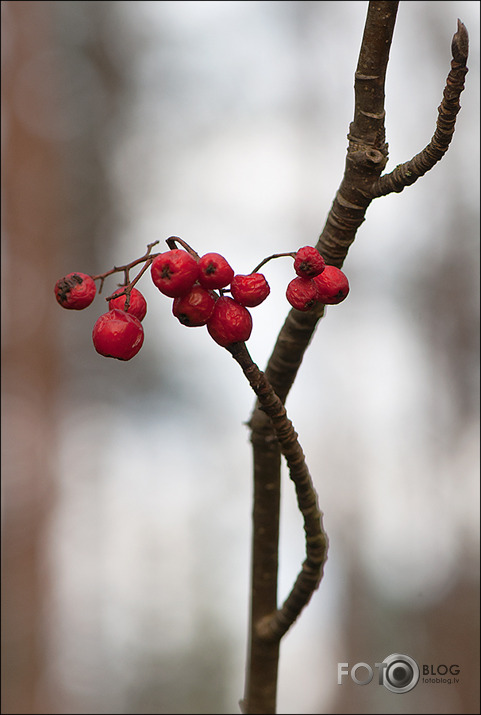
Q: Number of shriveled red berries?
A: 11